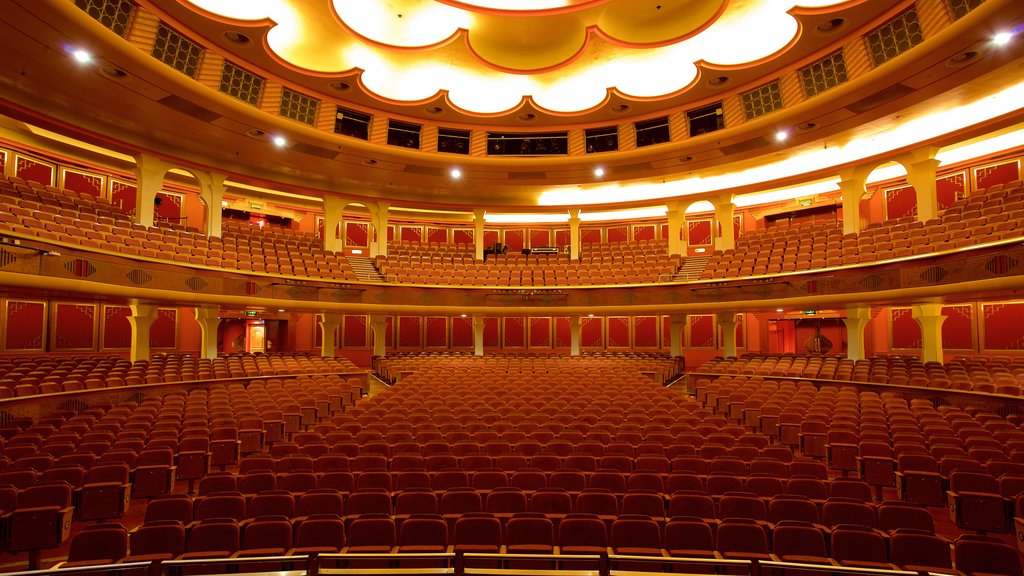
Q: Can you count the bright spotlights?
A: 6